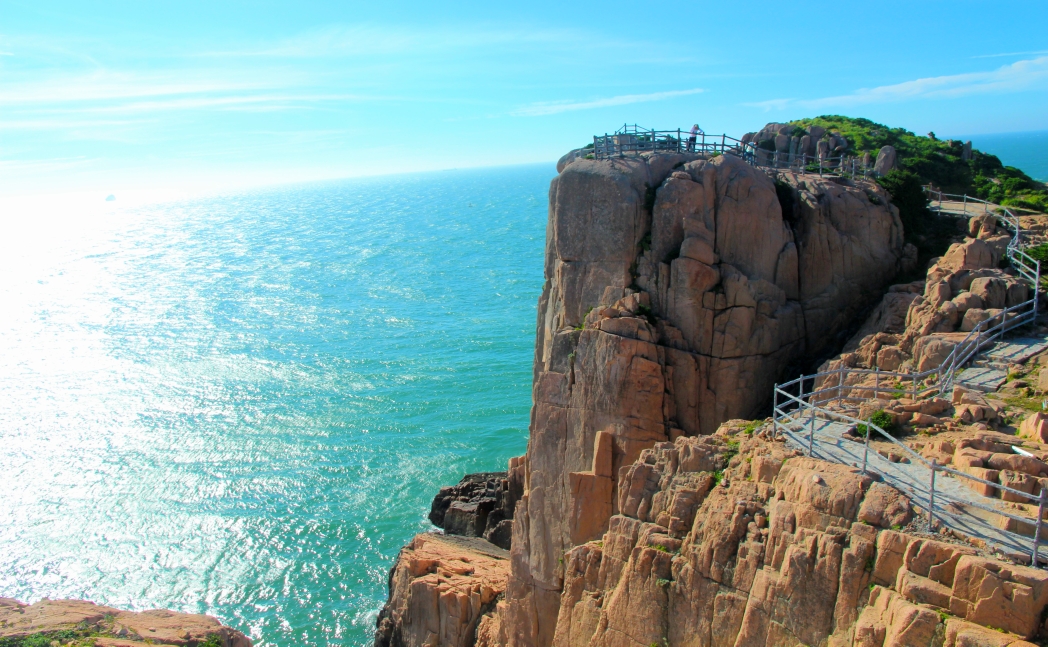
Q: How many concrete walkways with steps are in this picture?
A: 1